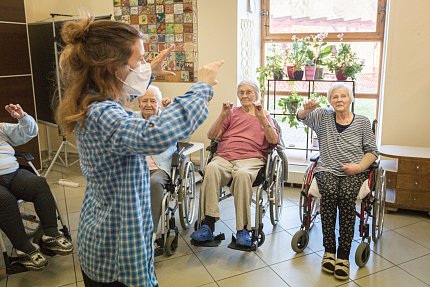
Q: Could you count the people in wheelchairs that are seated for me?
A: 4